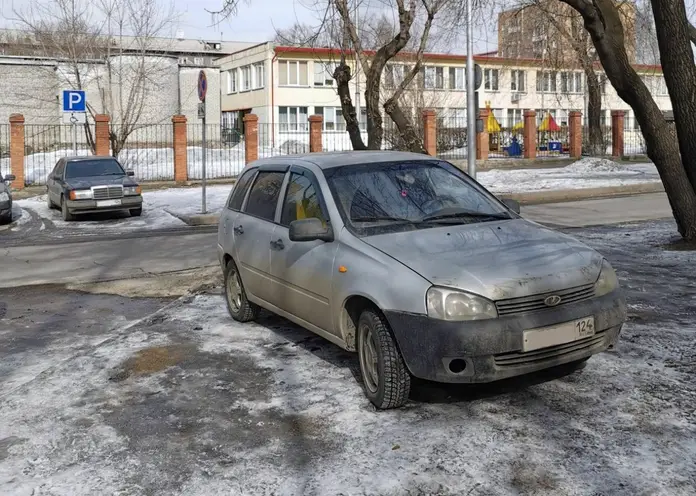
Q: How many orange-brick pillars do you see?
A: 10